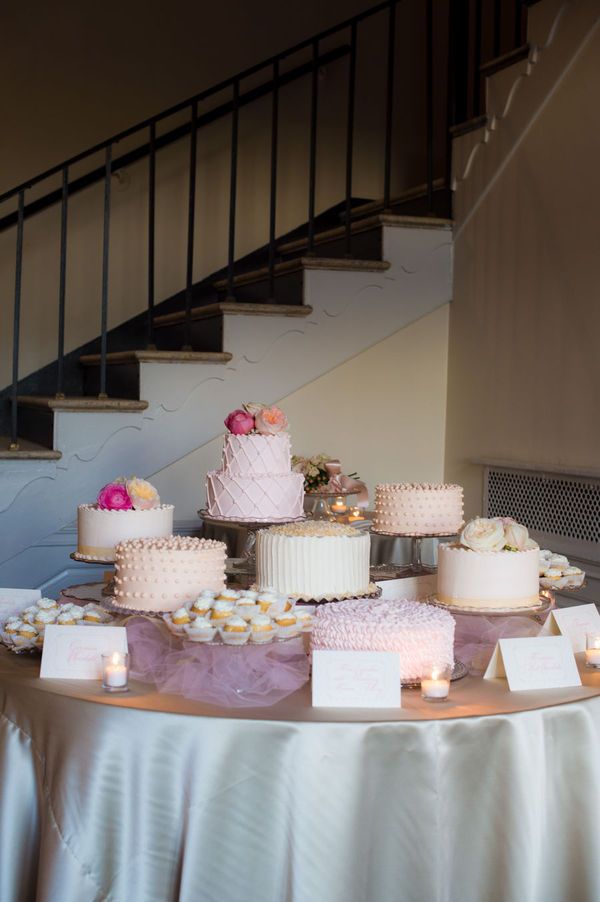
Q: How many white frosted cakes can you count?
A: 3